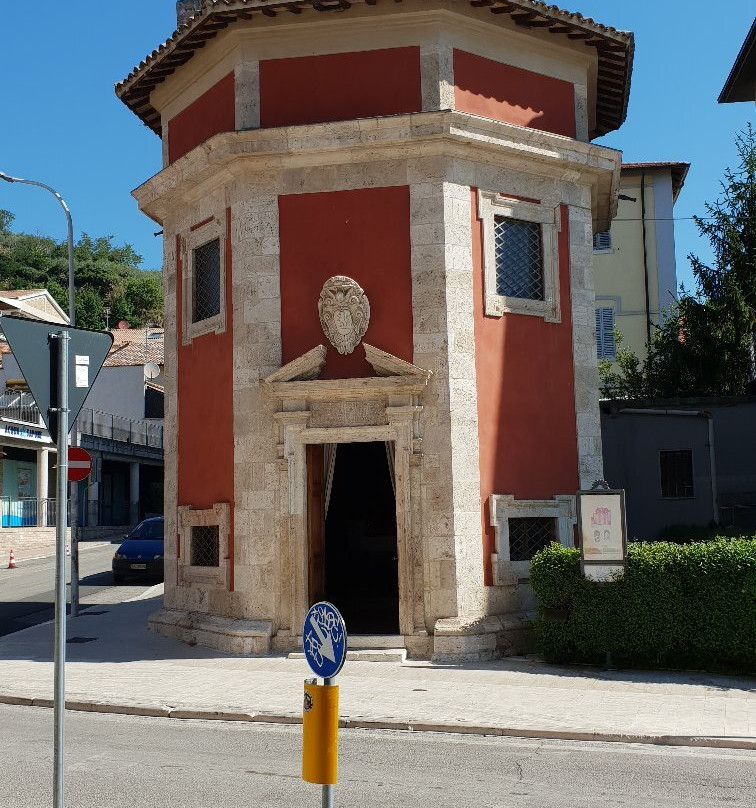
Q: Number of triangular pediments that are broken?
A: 1